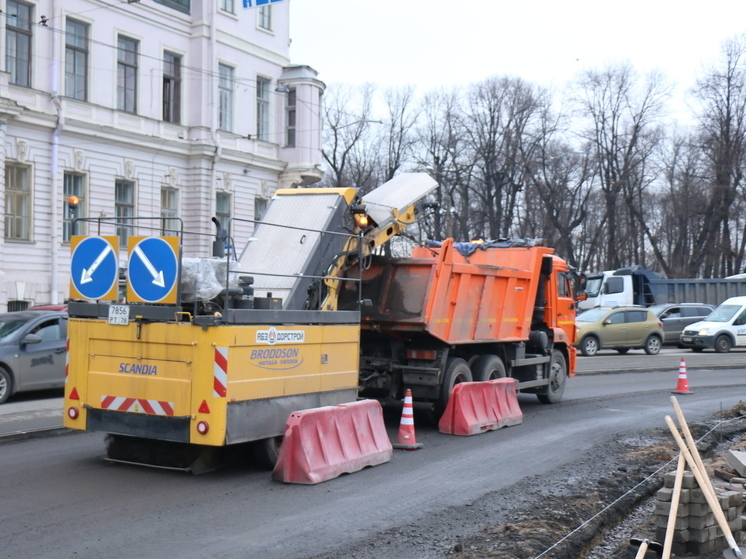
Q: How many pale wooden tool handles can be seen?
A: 4